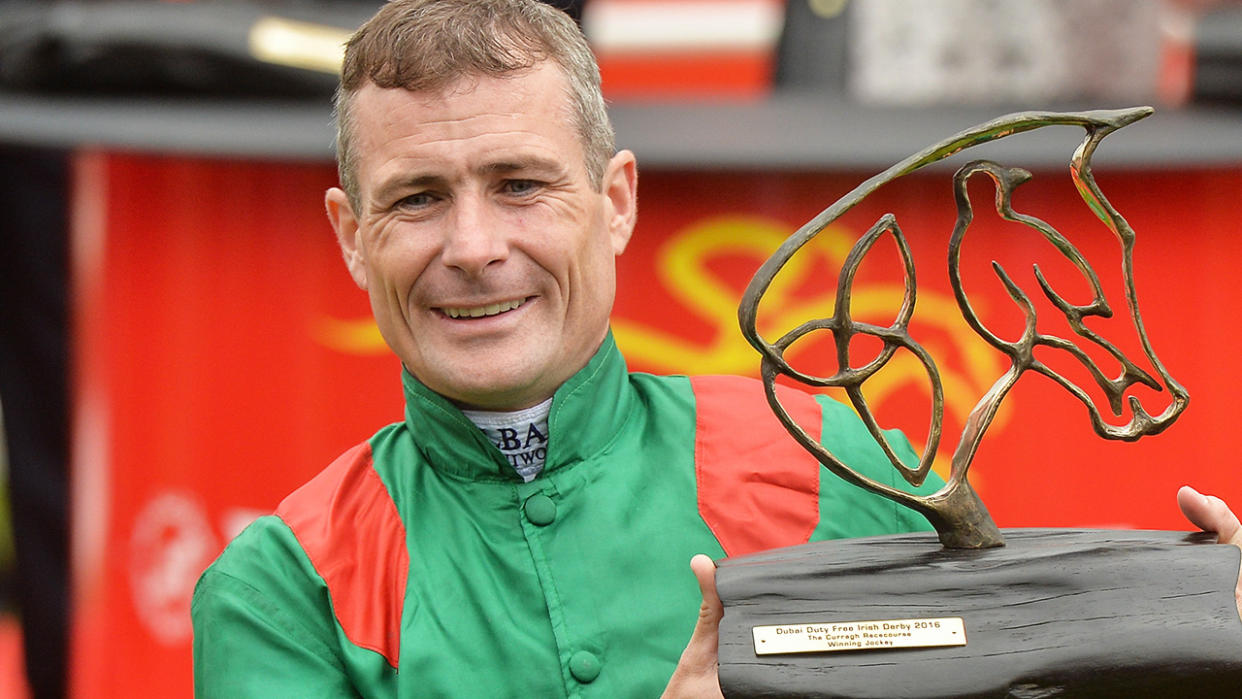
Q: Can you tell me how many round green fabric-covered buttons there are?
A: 2